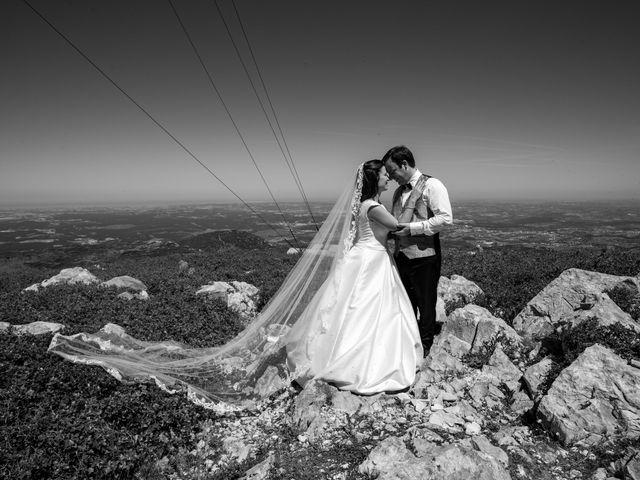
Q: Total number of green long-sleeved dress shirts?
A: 0